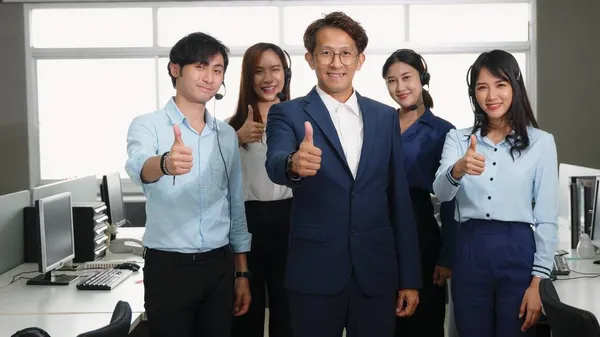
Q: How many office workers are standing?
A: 5